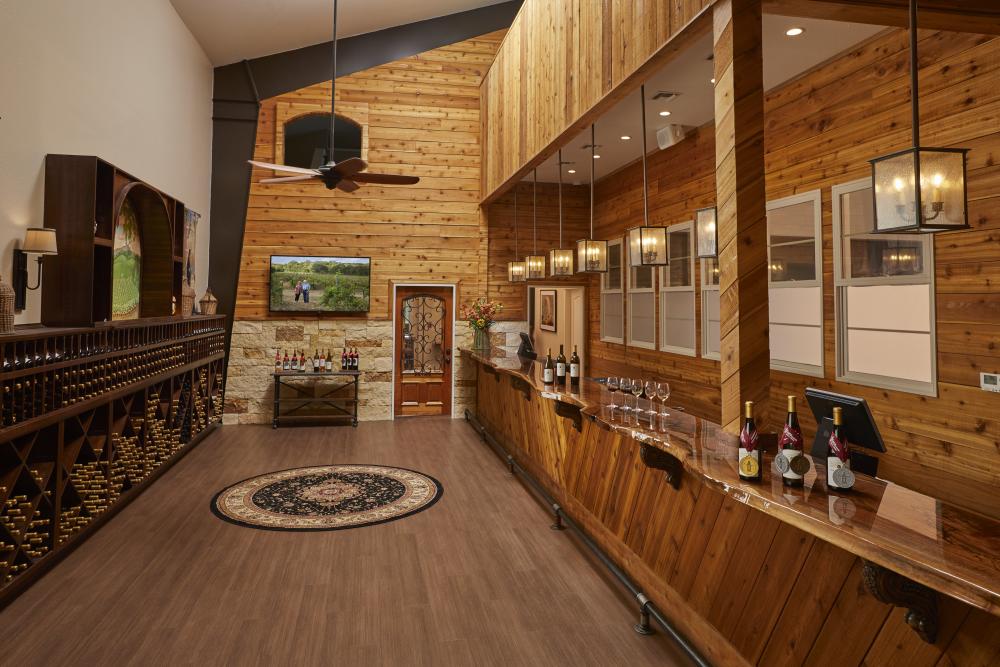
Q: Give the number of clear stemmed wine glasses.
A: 5